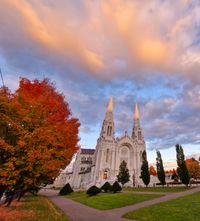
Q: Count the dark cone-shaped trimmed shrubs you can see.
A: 4